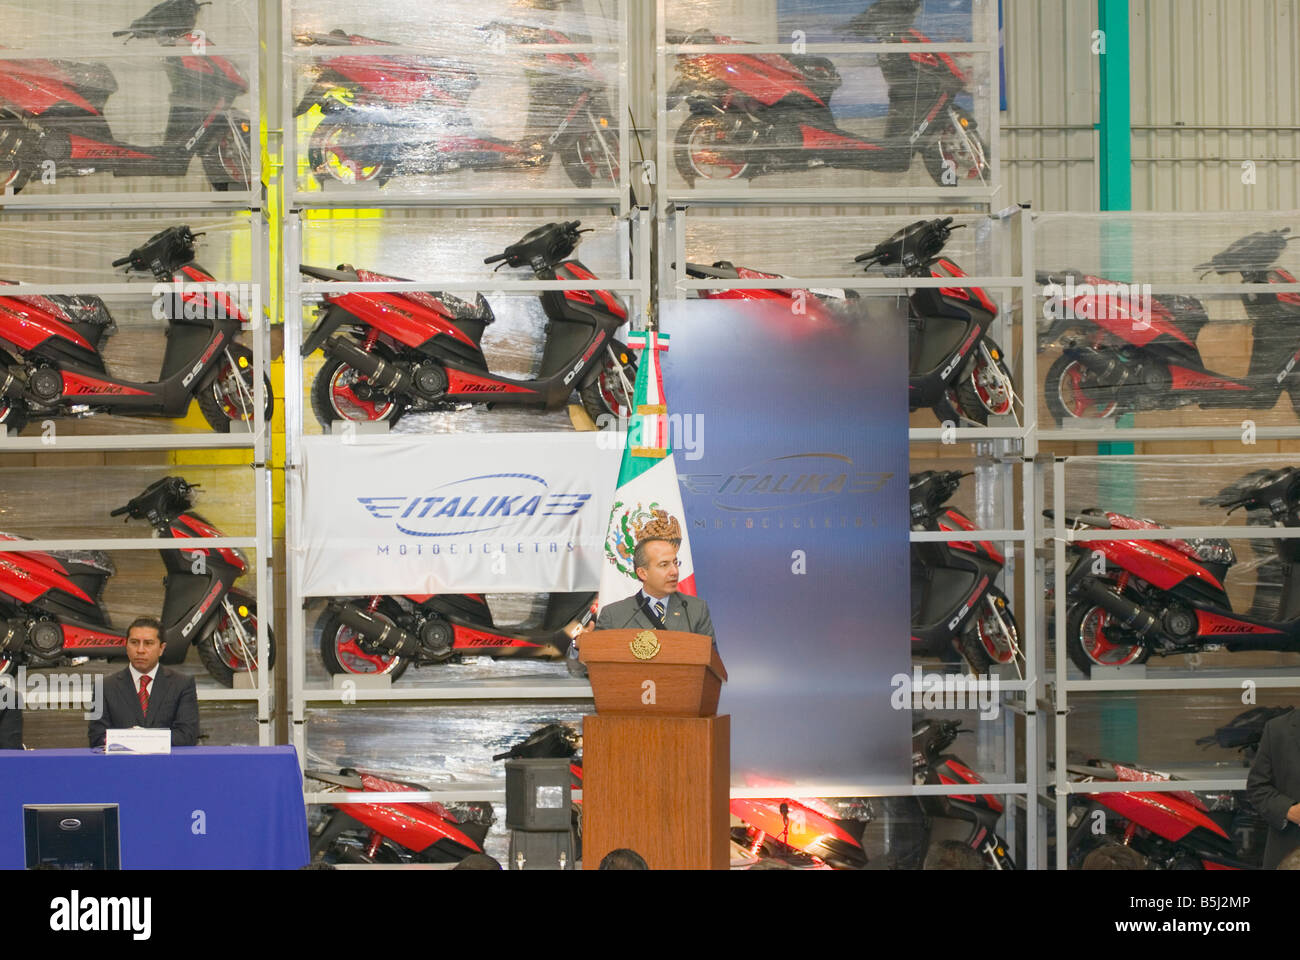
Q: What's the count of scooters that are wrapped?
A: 4